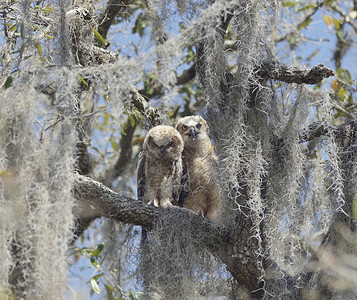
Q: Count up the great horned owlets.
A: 2